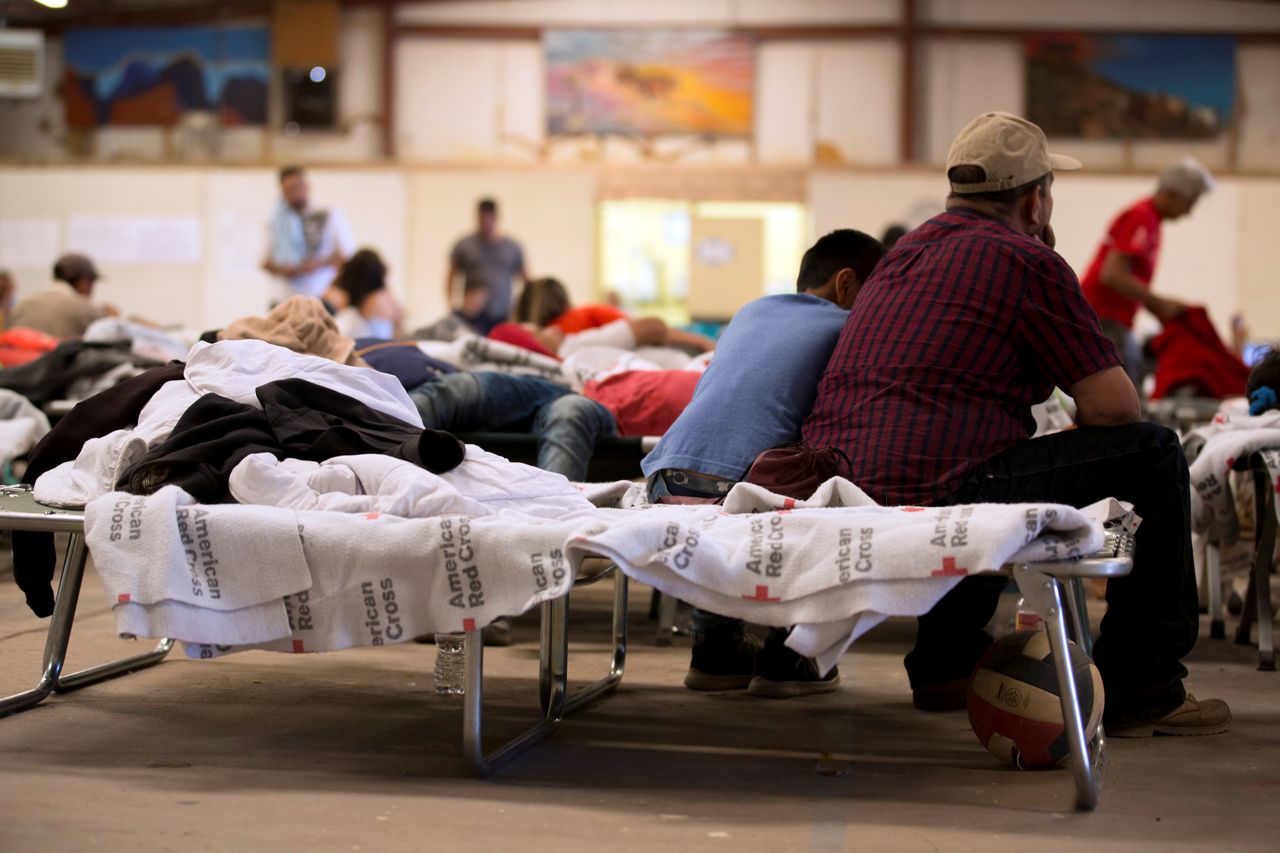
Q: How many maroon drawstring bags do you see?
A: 1